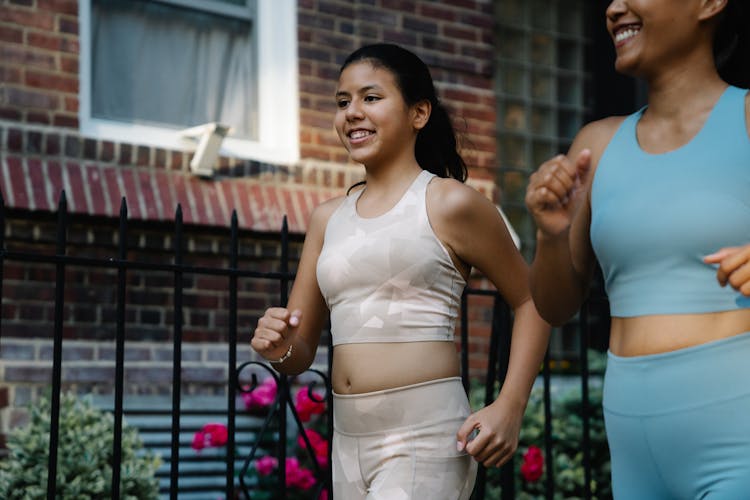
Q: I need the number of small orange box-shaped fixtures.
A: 0